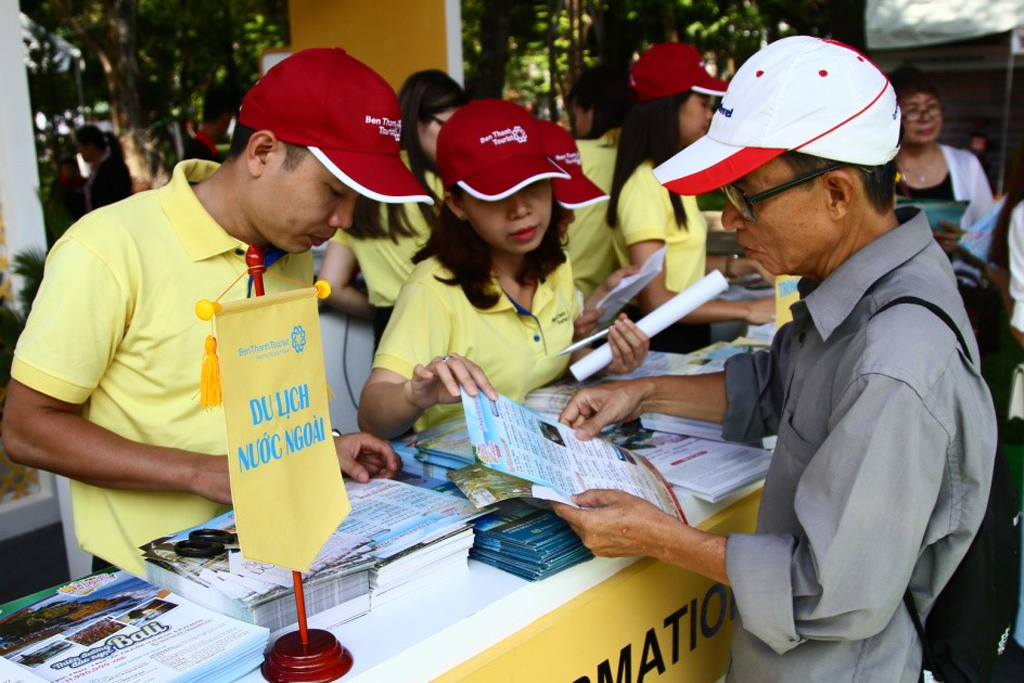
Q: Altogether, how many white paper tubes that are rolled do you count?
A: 1